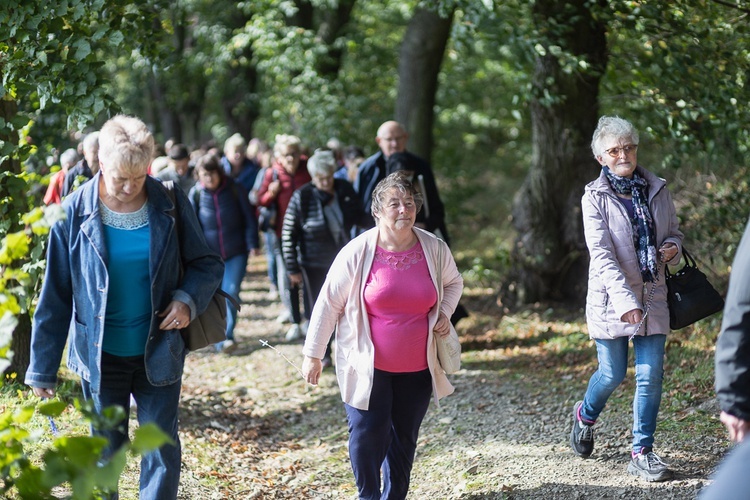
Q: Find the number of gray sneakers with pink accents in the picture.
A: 2